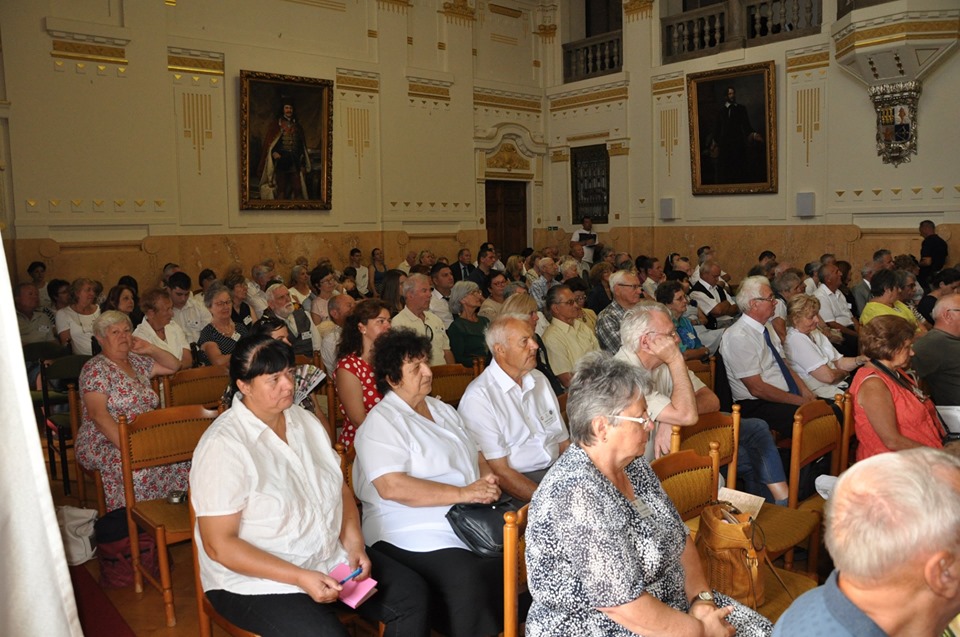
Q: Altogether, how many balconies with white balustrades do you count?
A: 2